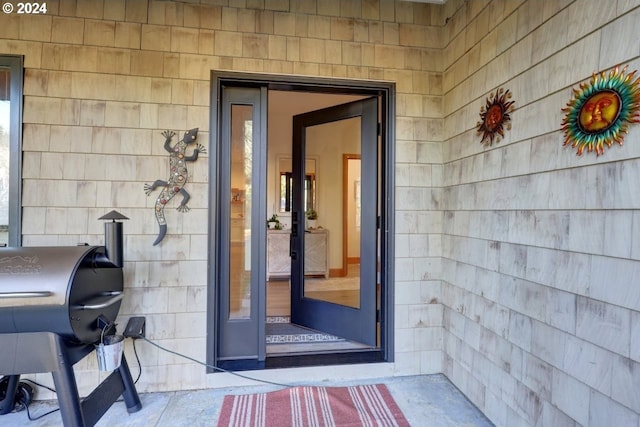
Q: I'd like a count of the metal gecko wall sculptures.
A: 1